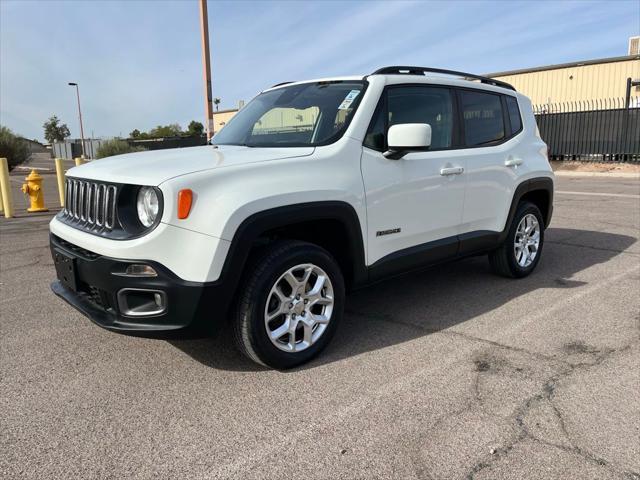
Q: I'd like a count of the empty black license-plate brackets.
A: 1